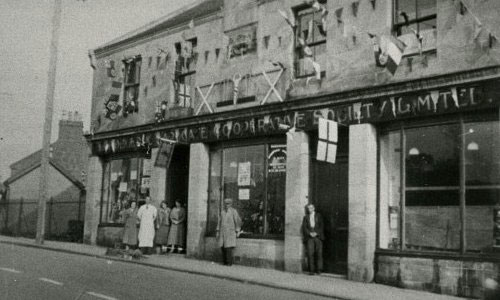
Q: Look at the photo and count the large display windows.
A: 3